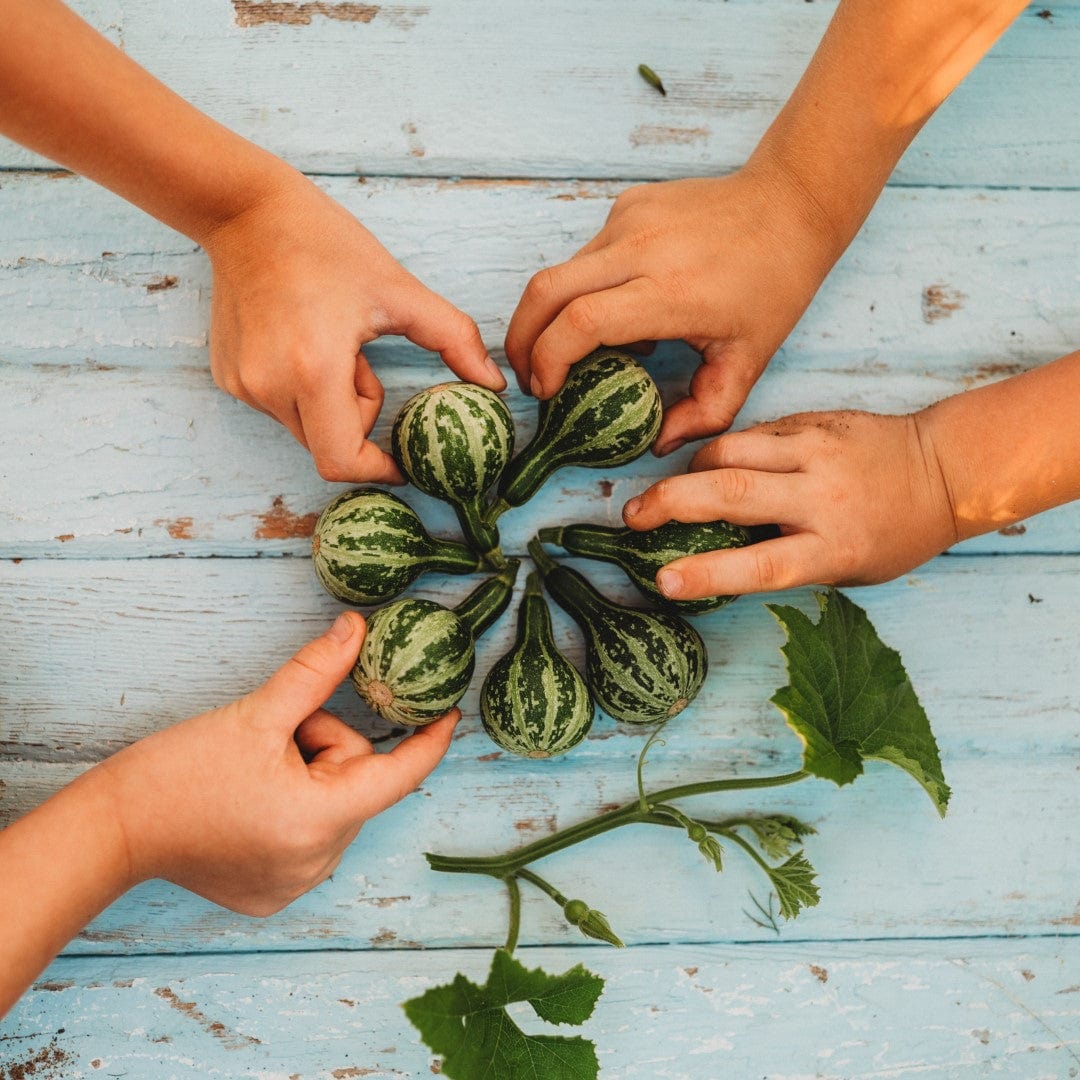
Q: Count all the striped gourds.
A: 7